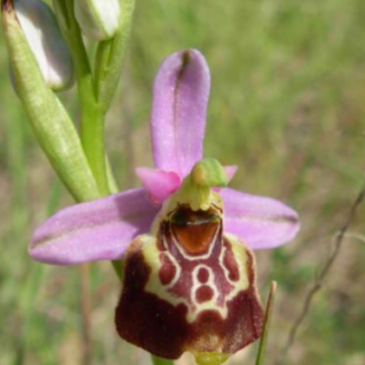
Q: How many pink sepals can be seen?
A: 3